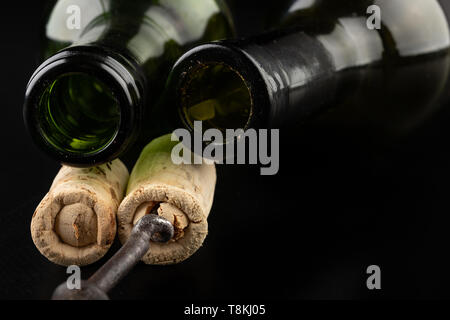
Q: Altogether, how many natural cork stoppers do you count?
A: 2